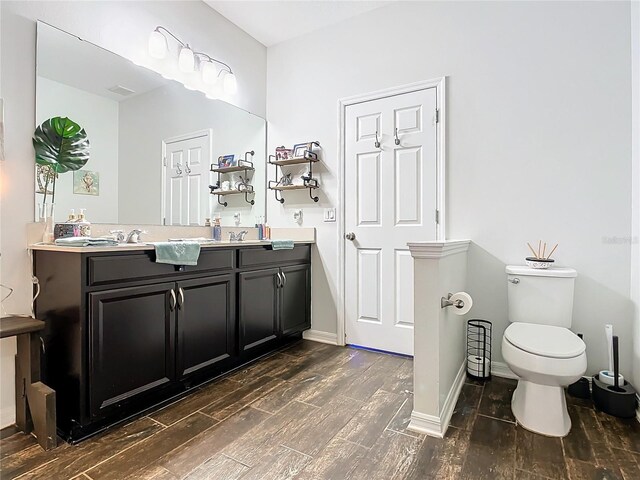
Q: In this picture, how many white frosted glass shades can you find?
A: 4